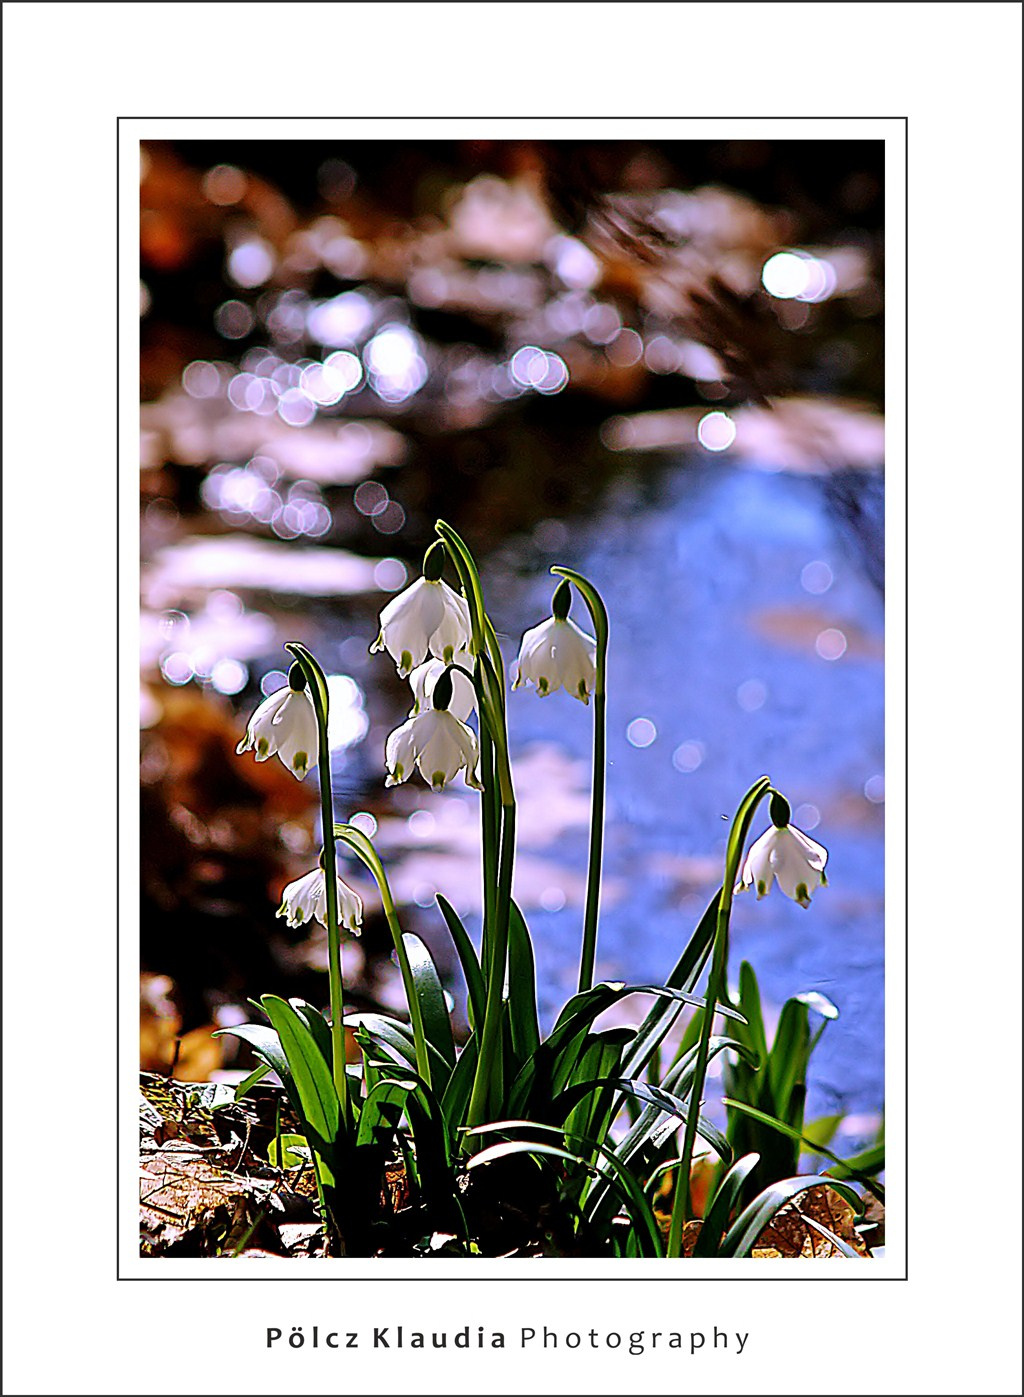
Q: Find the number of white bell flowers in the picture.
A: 7